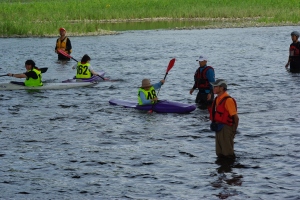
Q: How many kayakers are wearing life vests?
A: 3